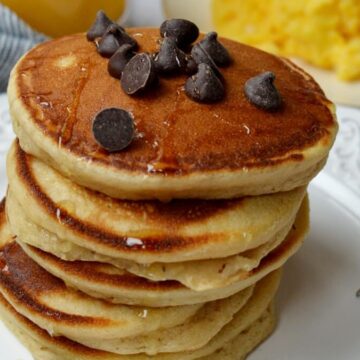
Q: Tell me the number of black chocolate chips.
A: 12